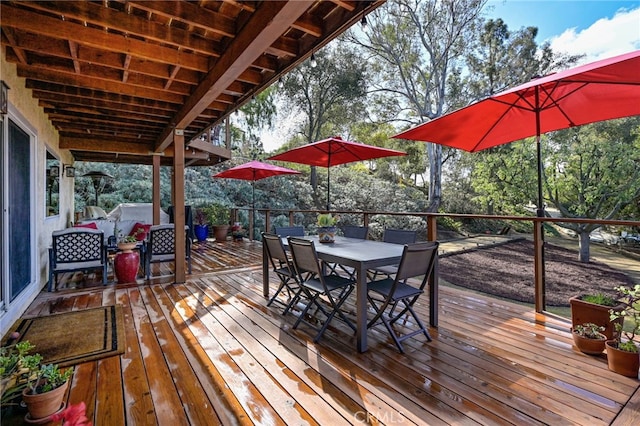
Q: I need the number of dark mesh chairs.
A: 6